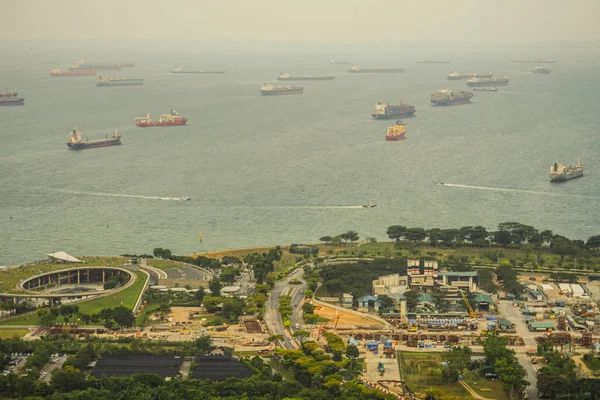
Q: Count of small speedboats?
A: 3